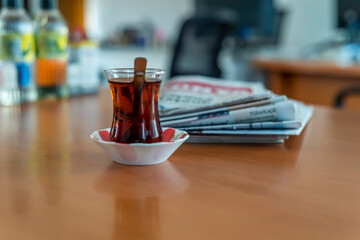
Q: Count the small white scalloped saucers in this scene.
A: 1